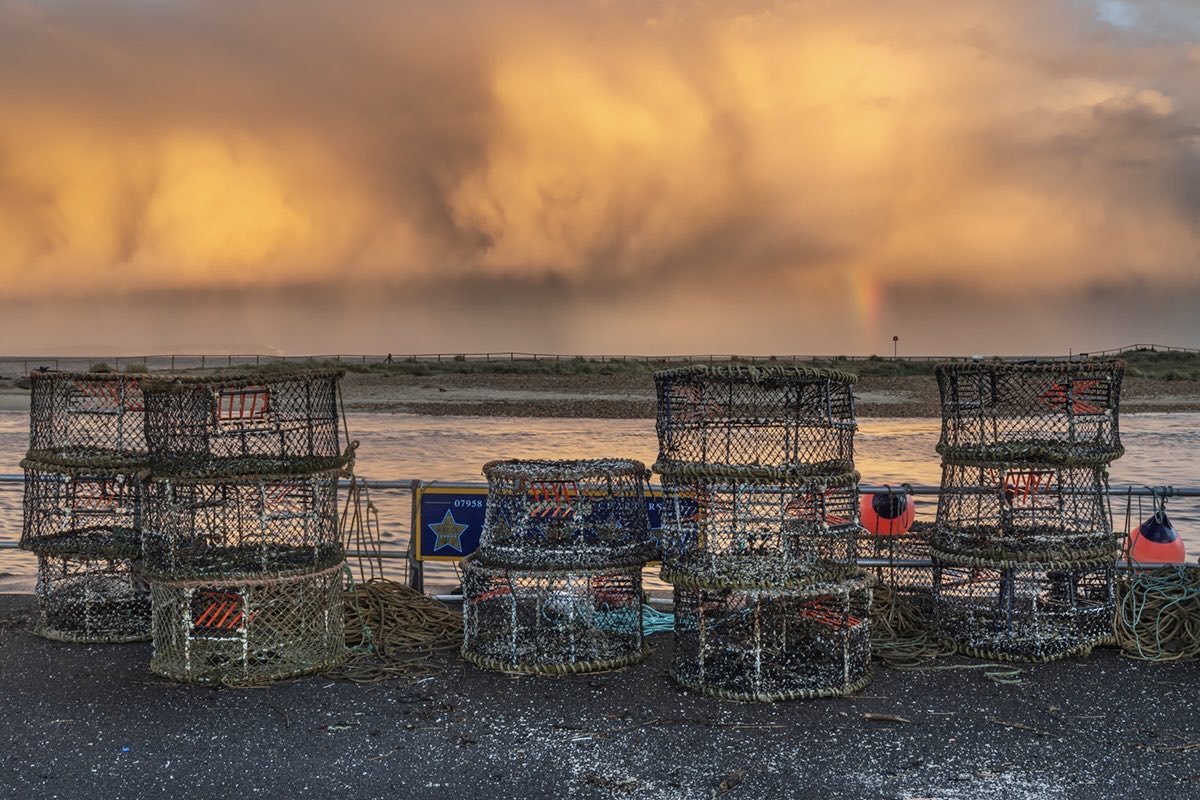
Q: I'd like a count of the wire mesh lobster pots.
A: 14